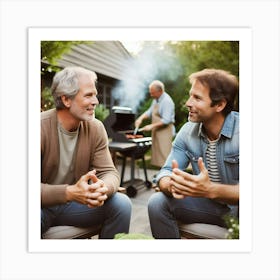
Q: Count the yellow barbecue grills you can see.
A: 0